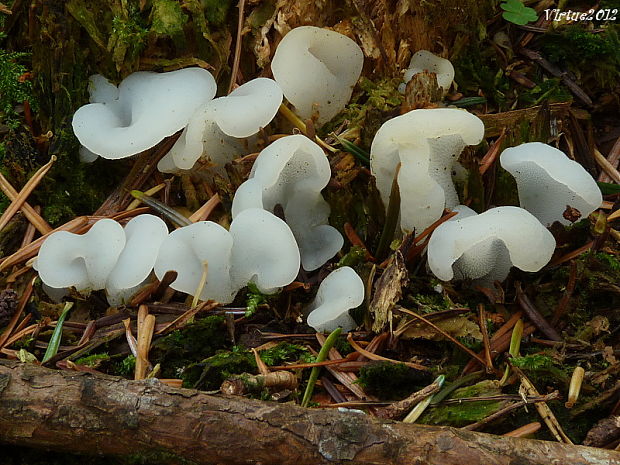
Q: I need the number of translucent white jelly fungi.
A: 13